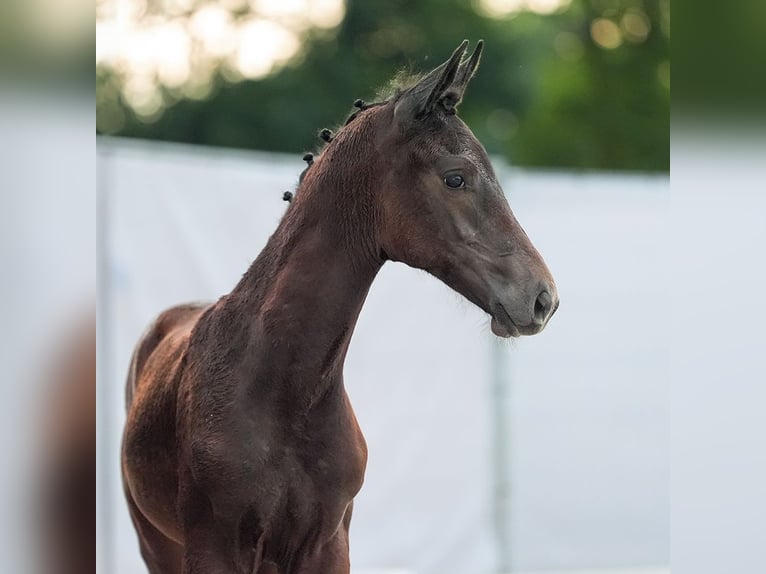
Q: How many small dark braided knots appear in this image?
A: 4